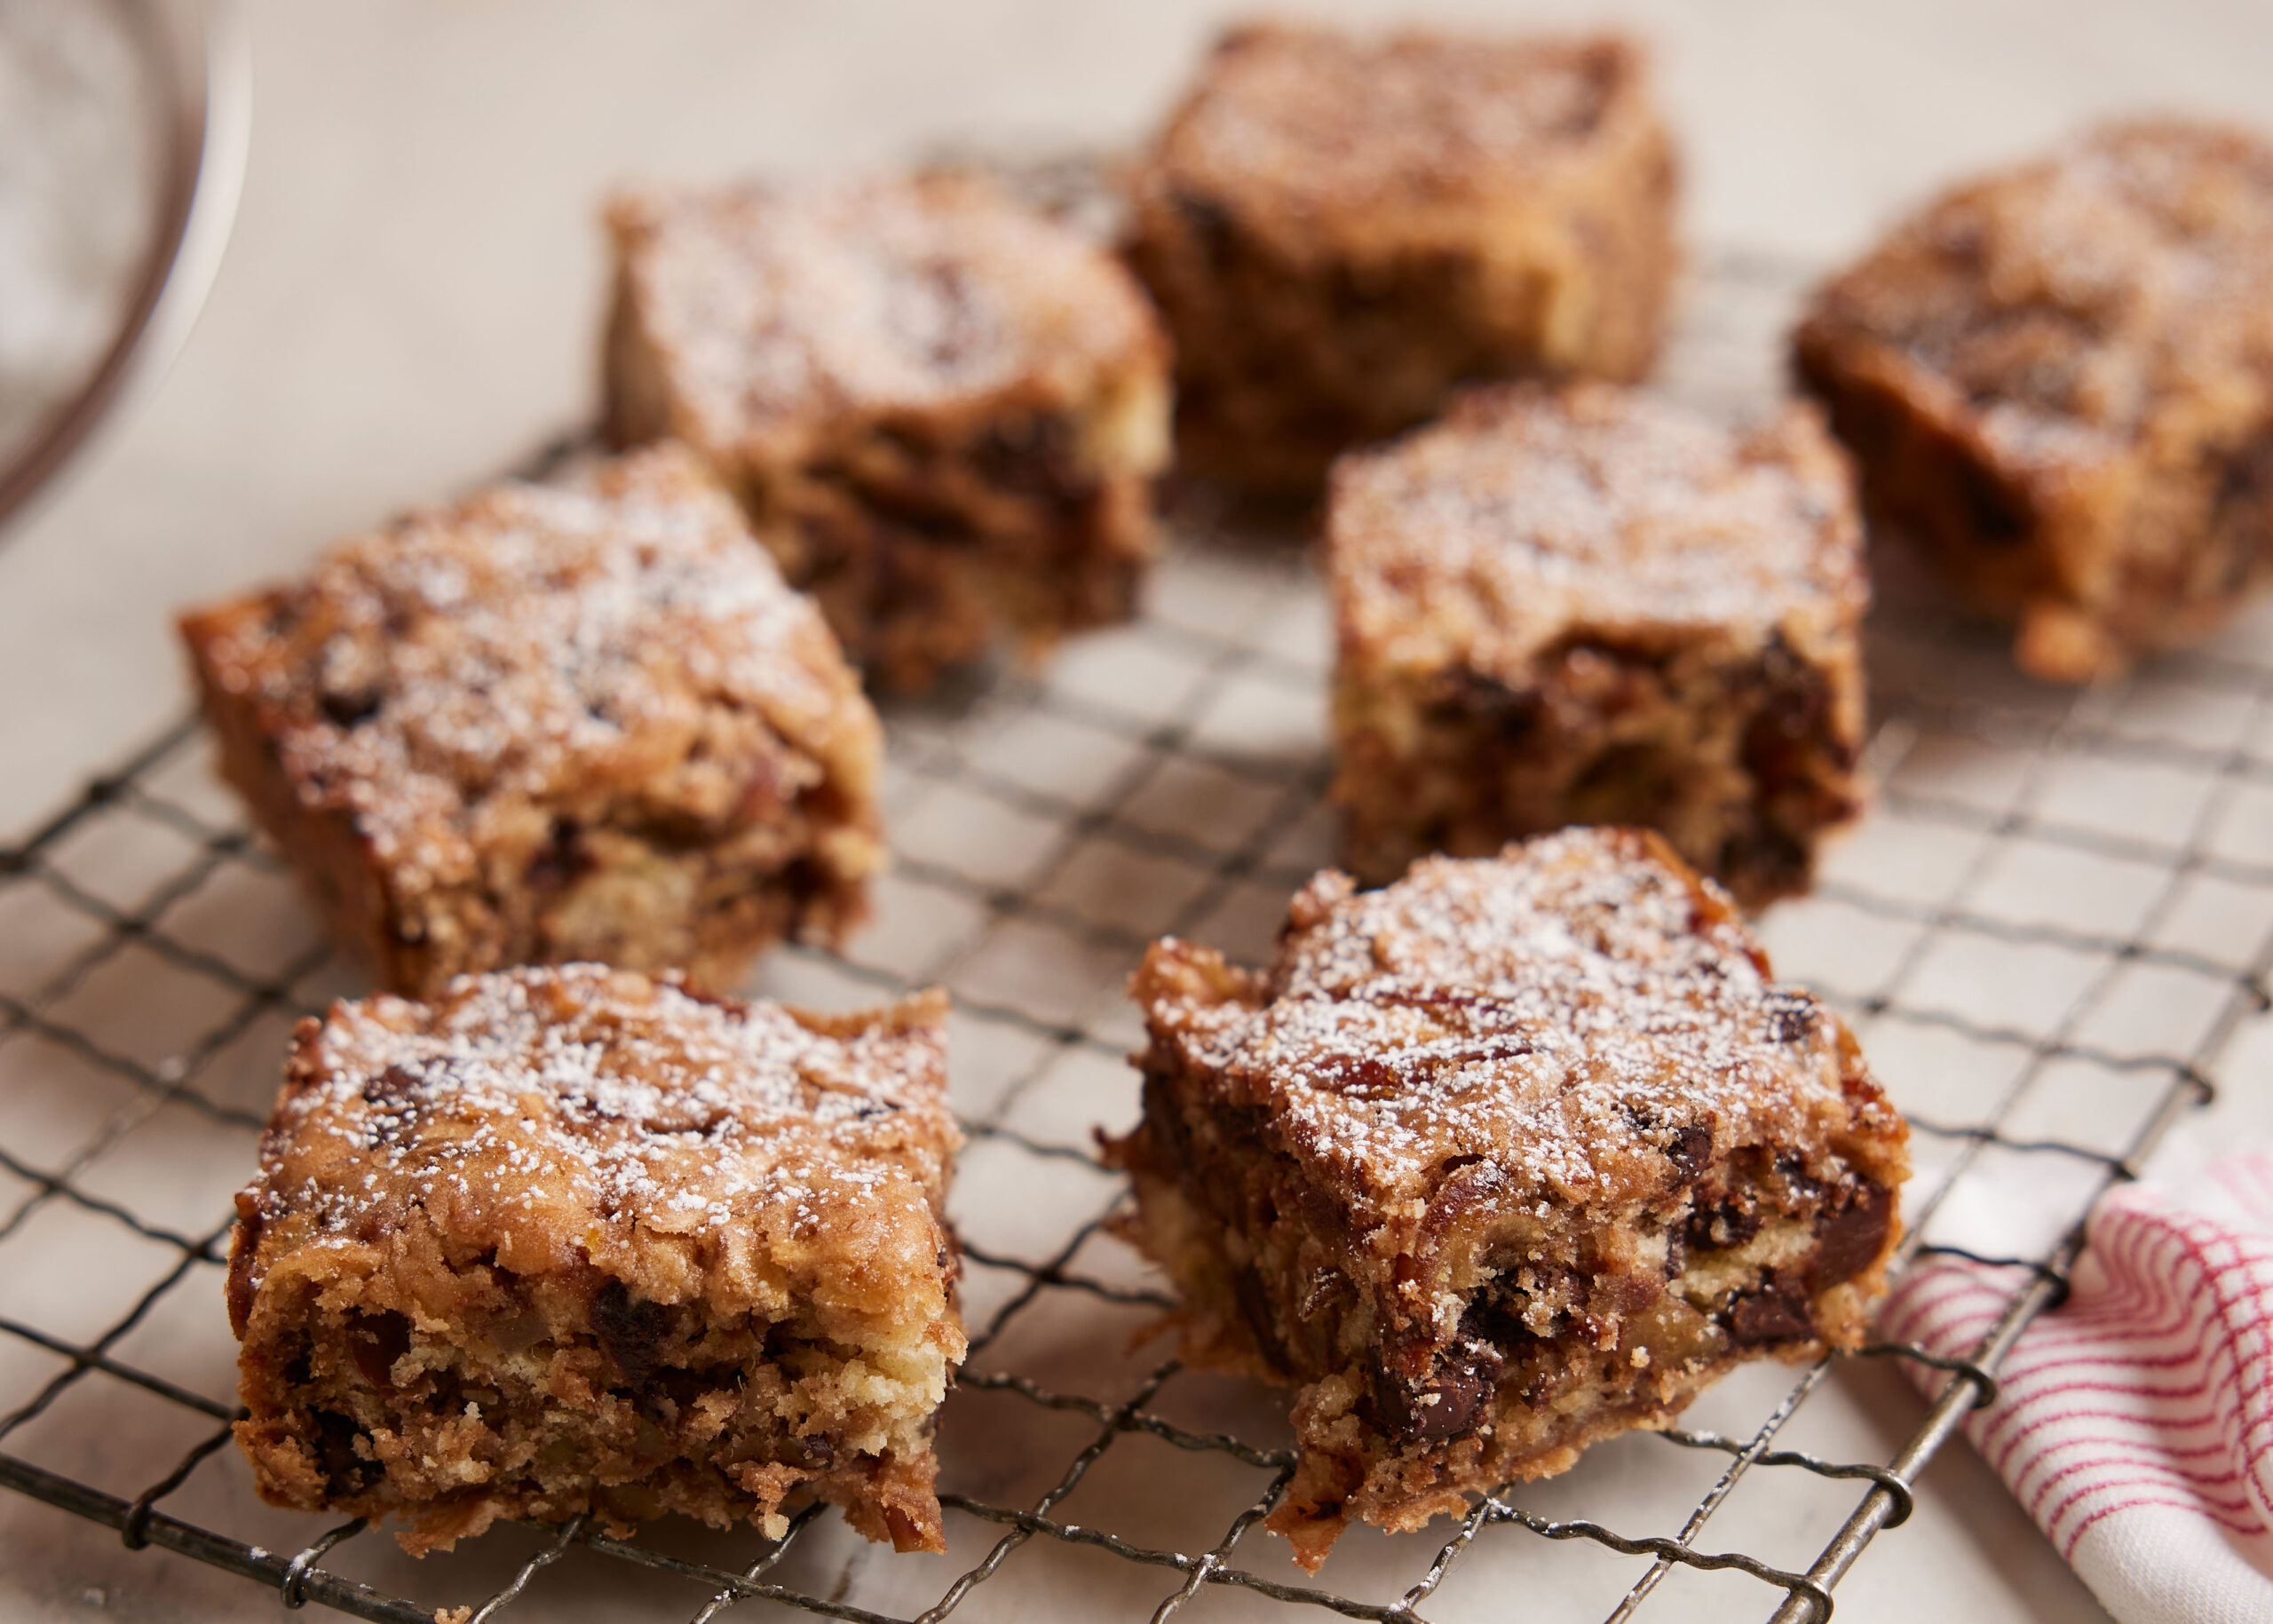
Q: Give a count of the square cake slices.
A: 7